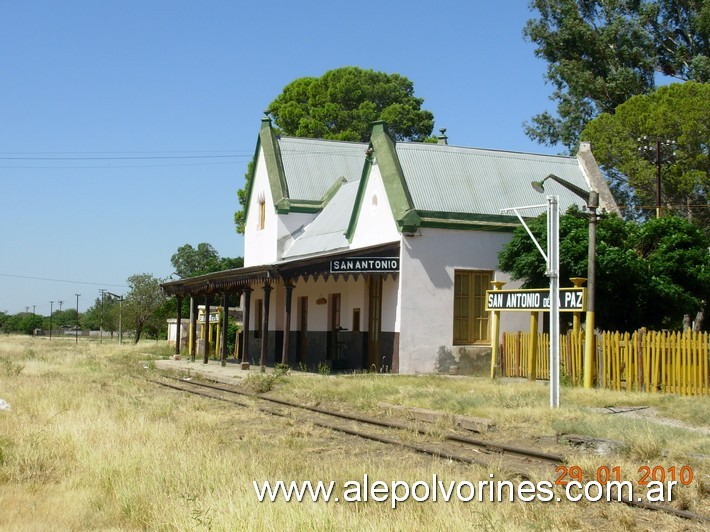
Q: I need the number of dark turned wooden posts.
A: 7